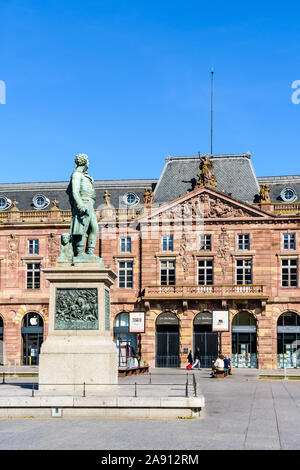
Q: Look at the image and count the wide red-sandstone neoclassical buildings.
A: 1